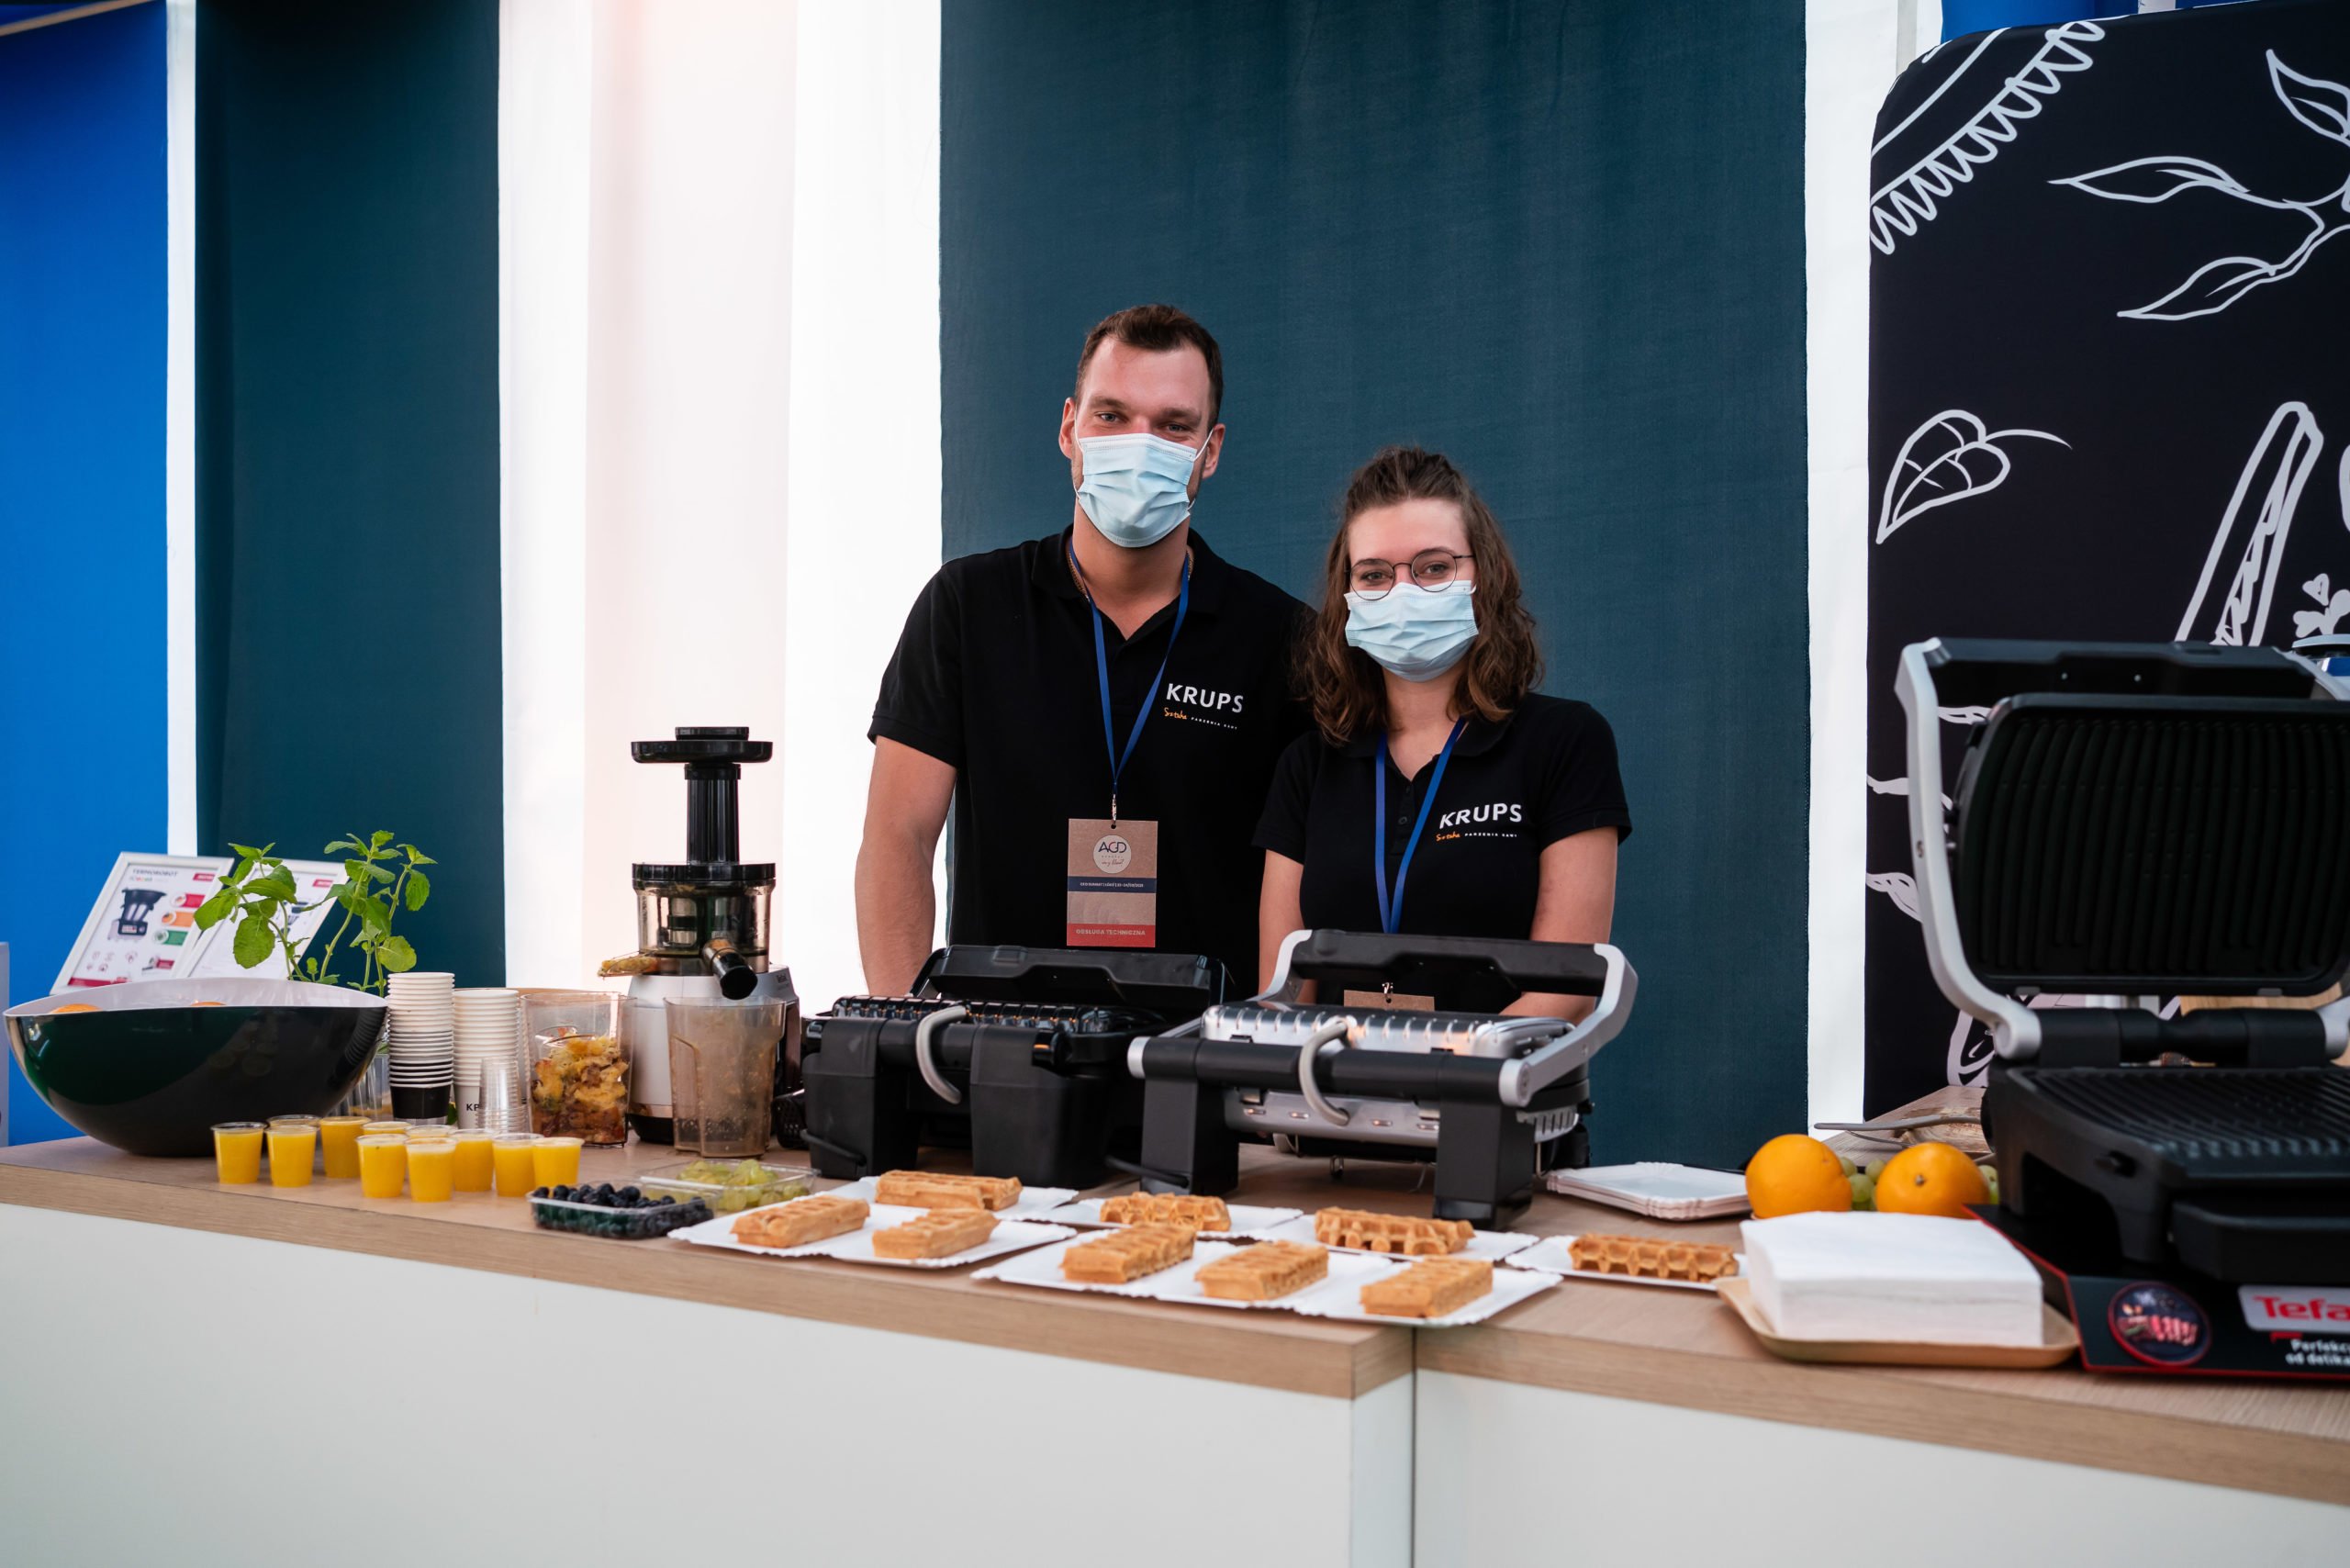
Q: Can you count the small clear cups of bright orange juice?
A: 11